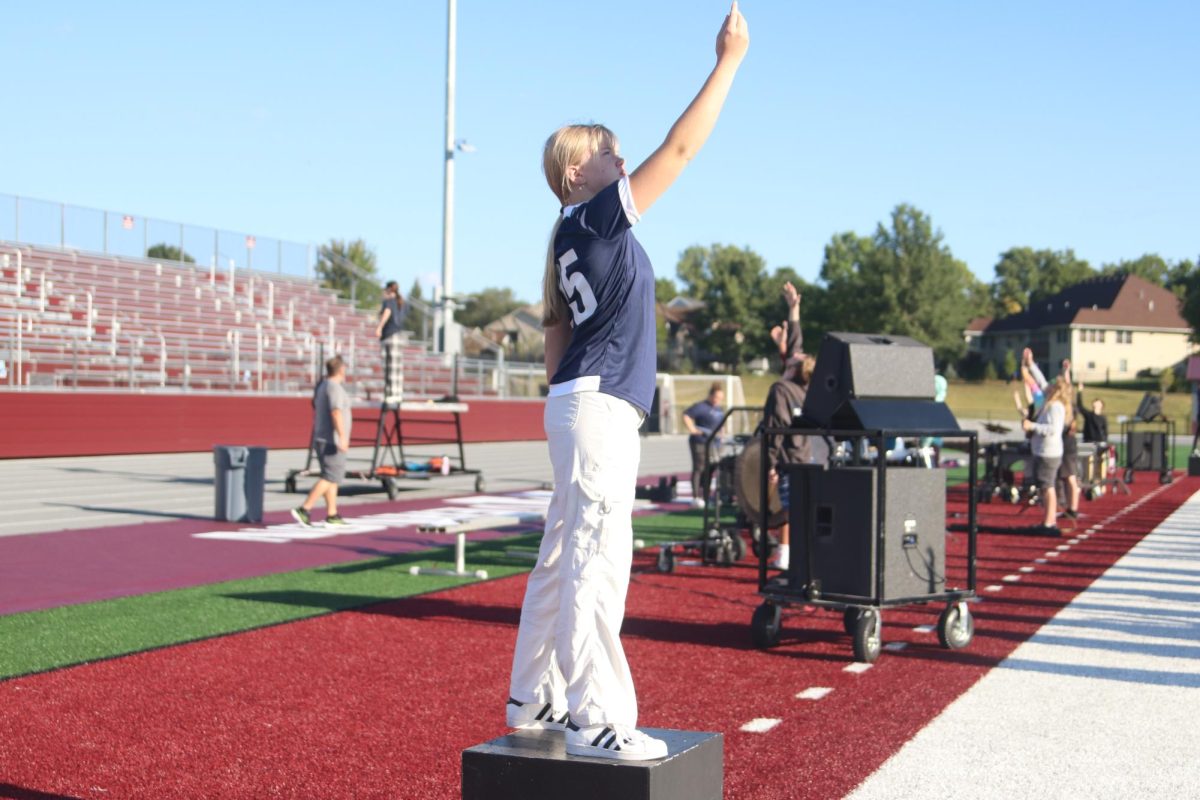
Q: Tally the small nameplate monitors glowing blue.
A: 0